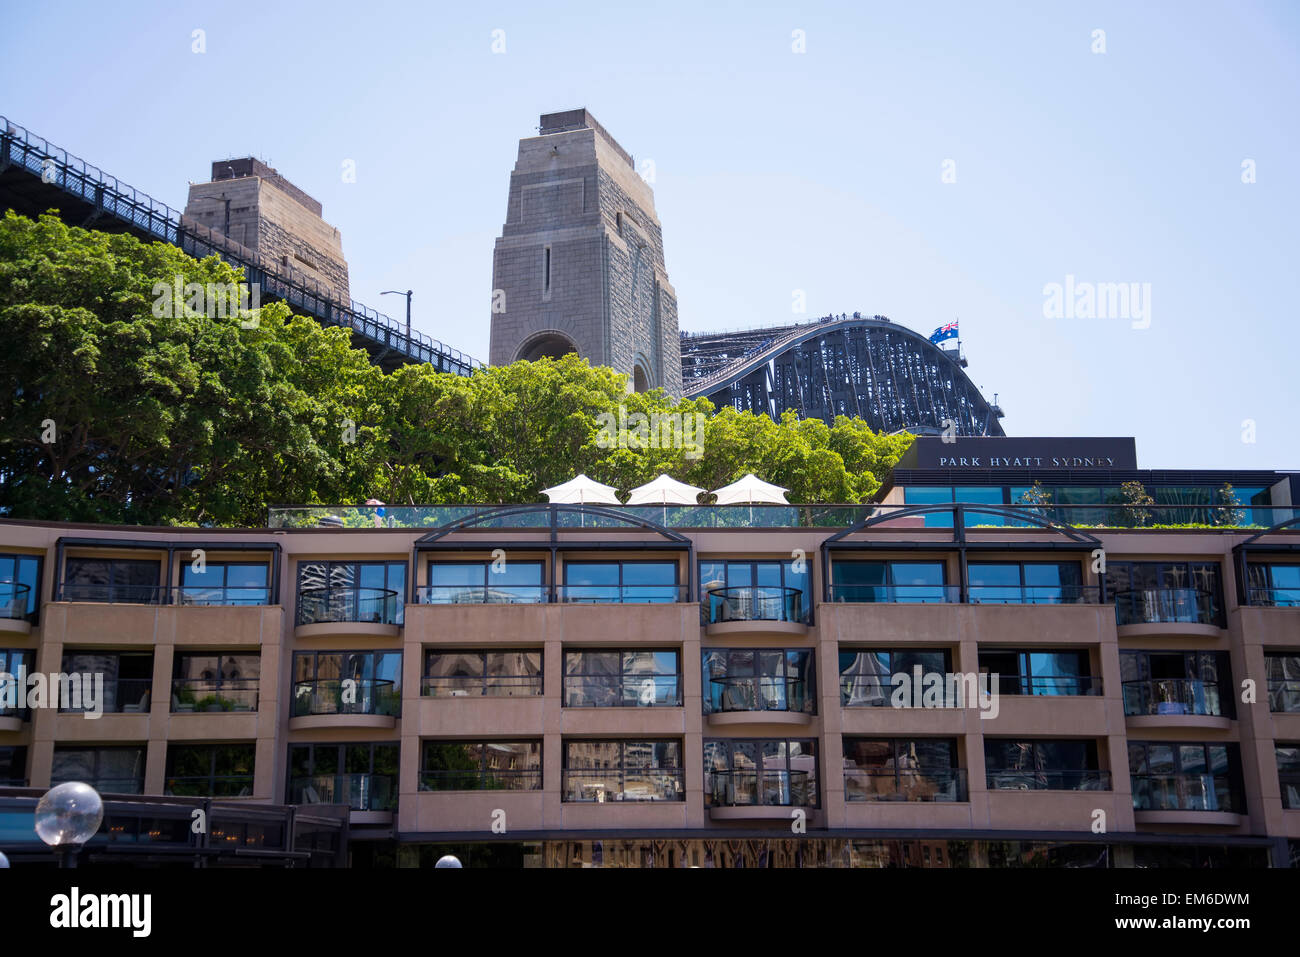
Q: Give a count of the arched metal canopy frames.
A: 3